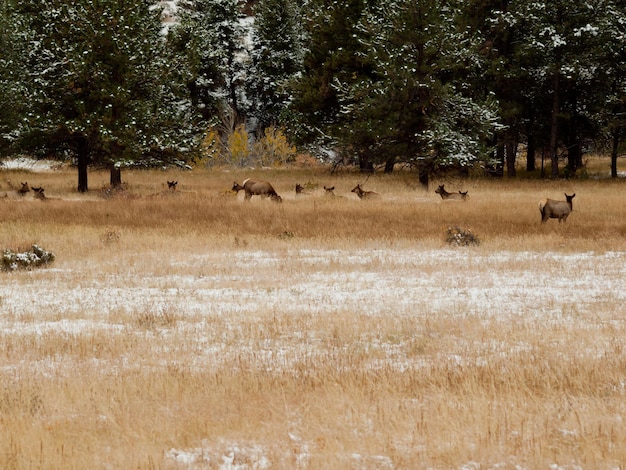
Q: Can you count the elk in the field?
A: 11